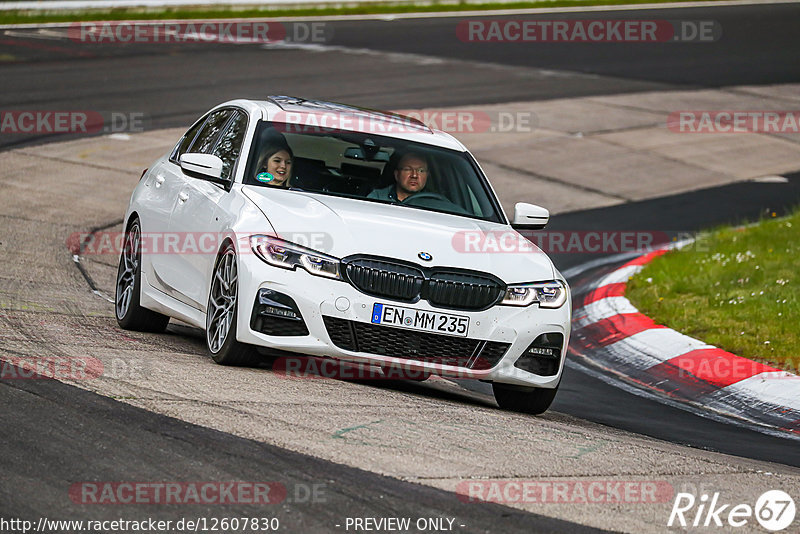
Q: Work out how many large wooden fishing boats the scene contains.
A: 0